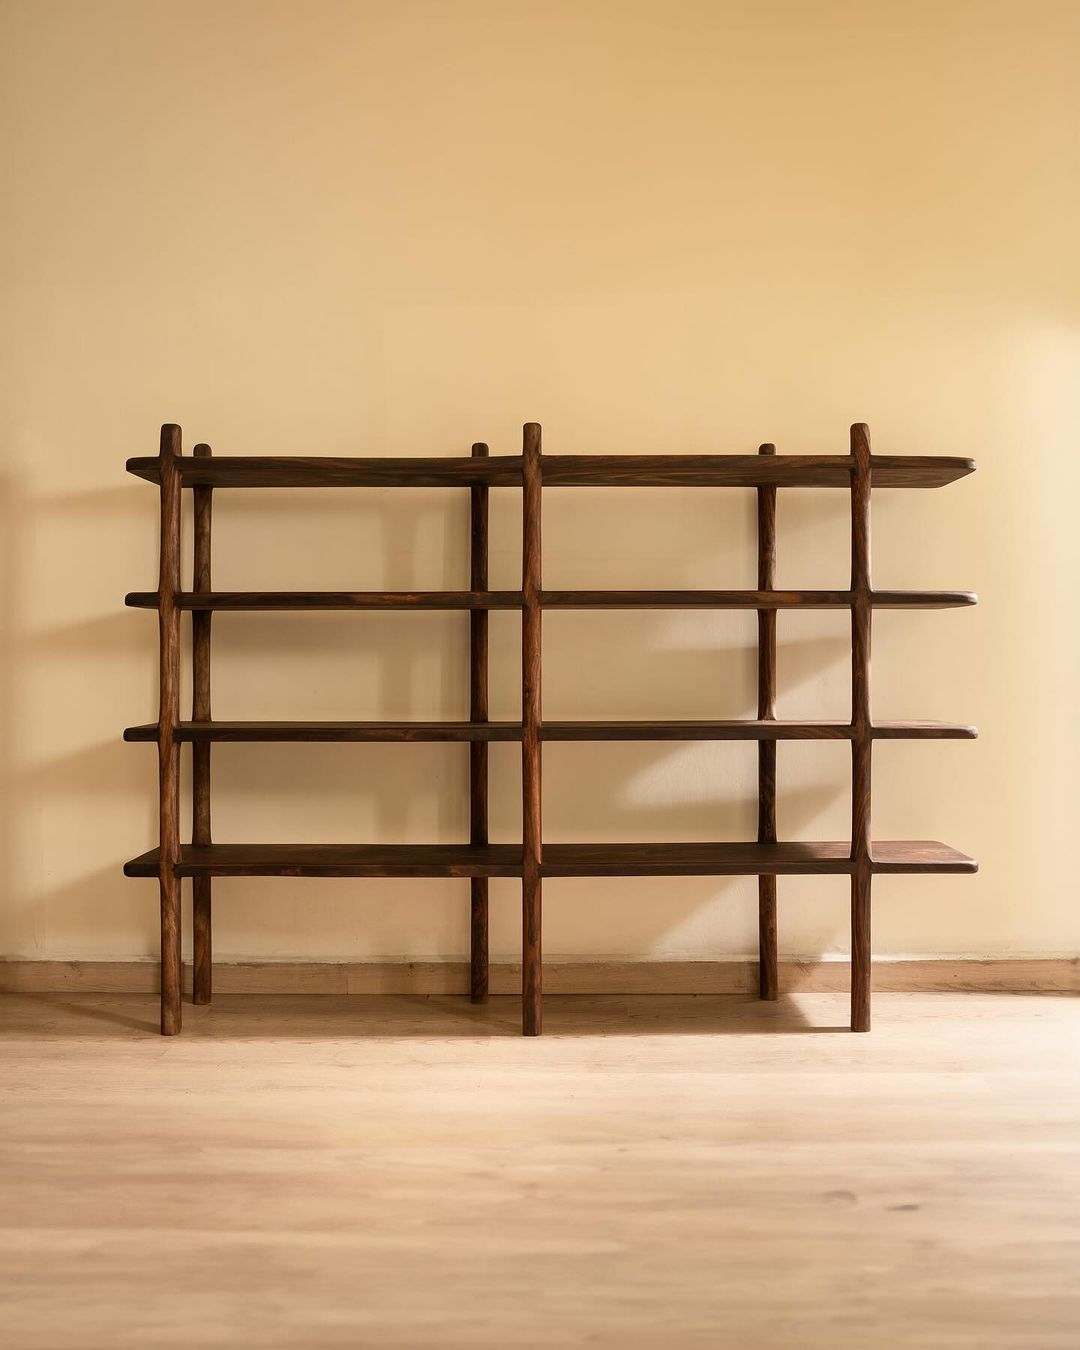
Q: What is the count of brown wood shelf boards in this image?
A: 4